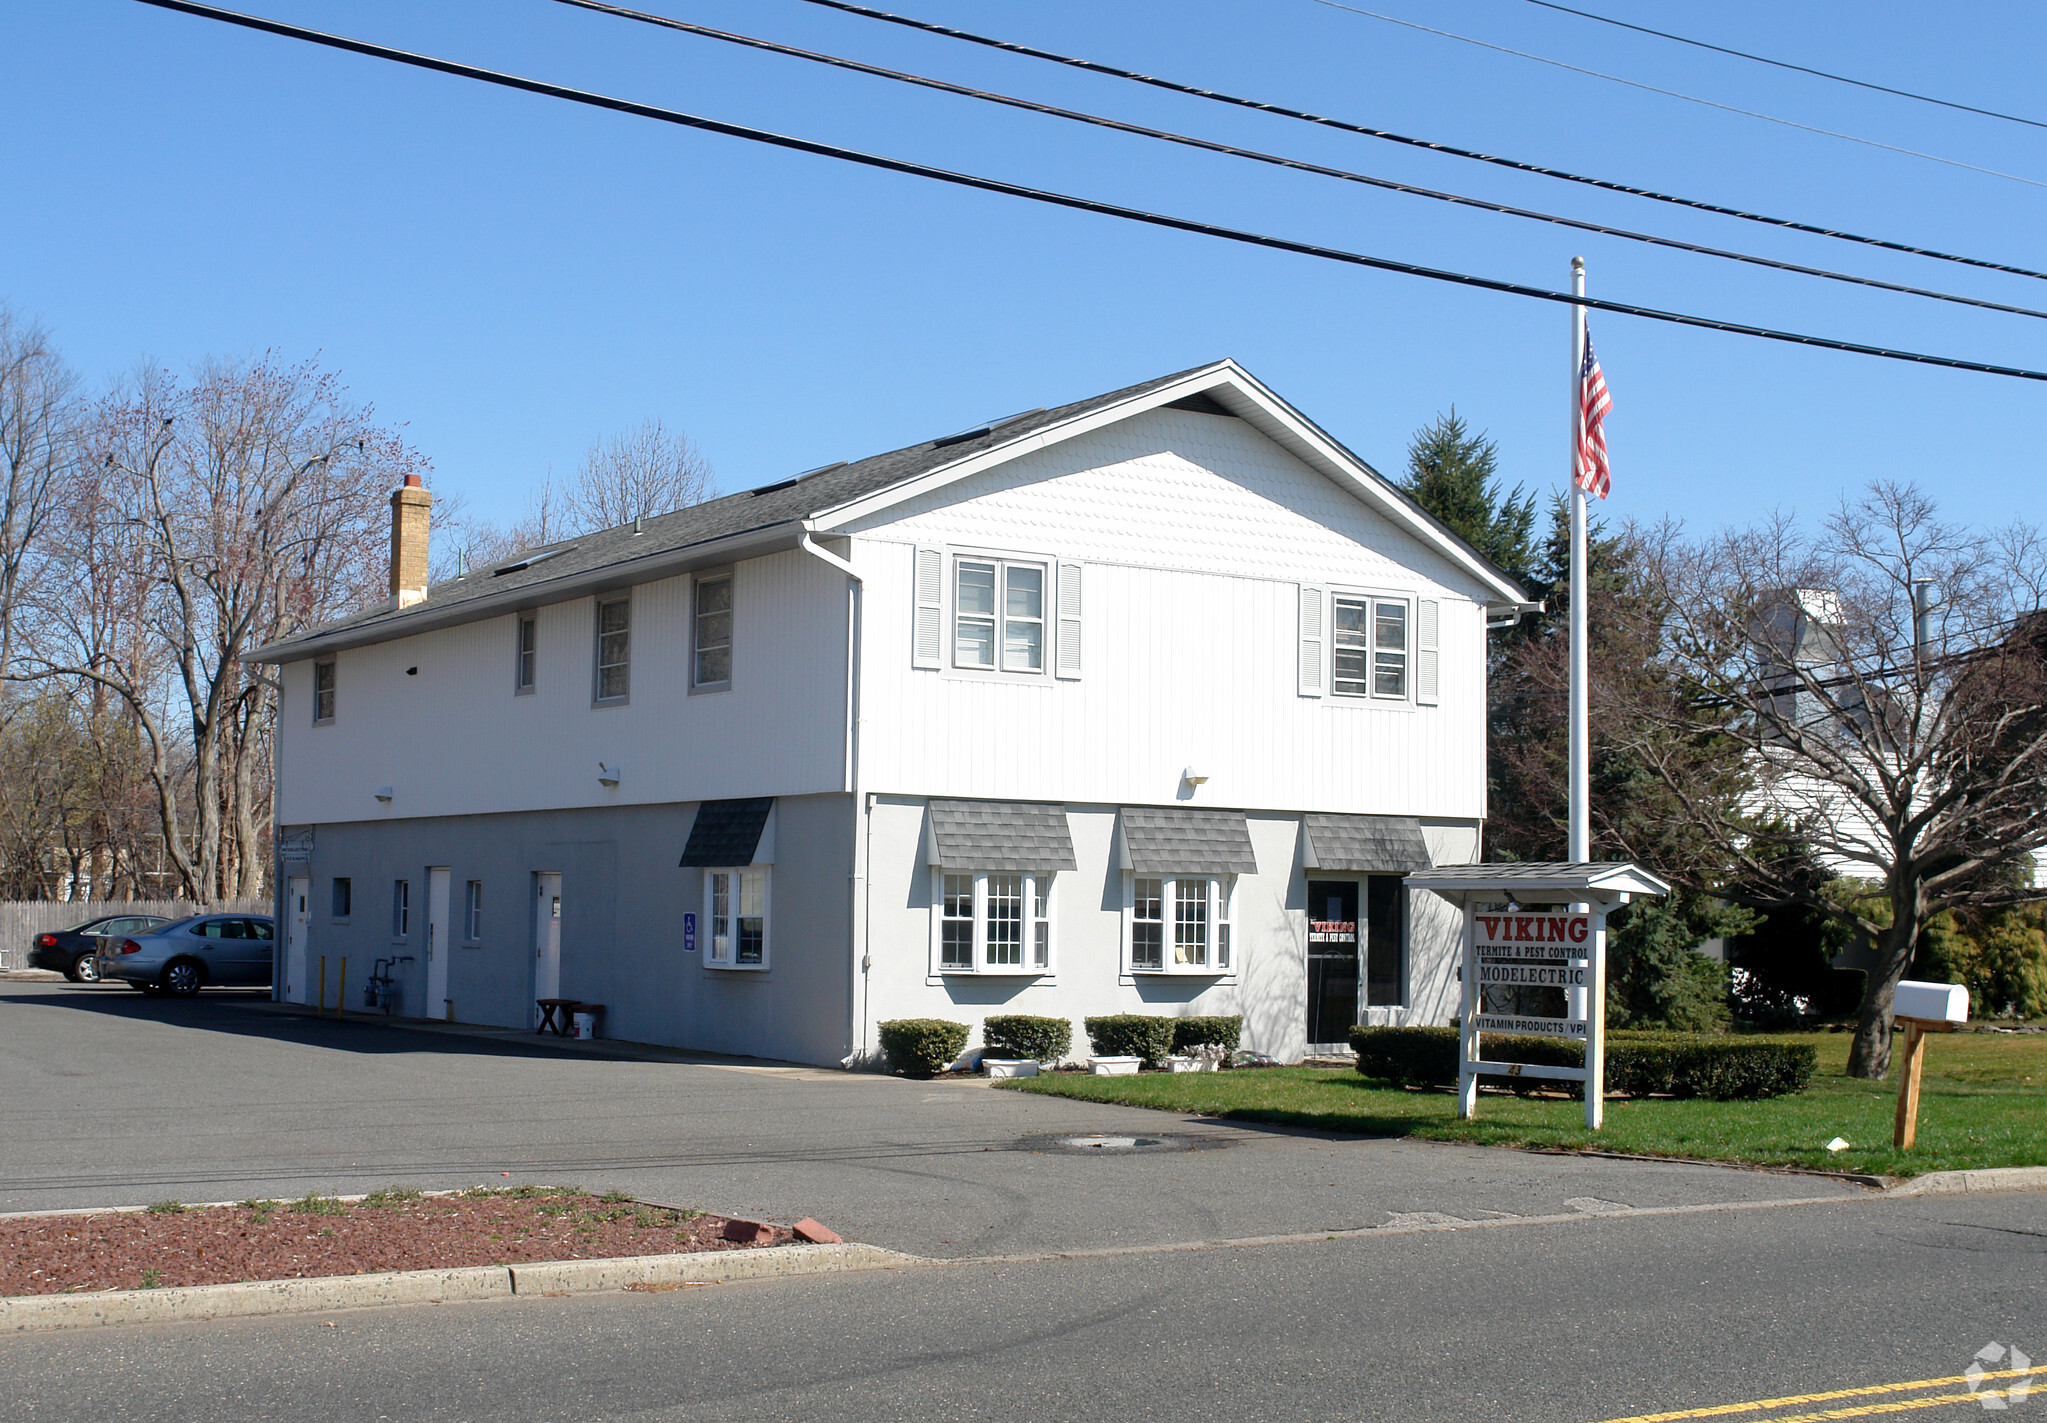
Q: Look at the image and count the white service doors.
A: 3